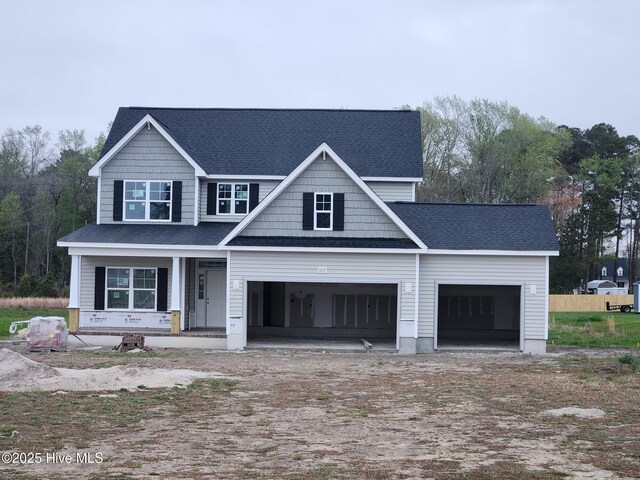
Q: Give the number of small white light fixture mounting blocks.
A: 3